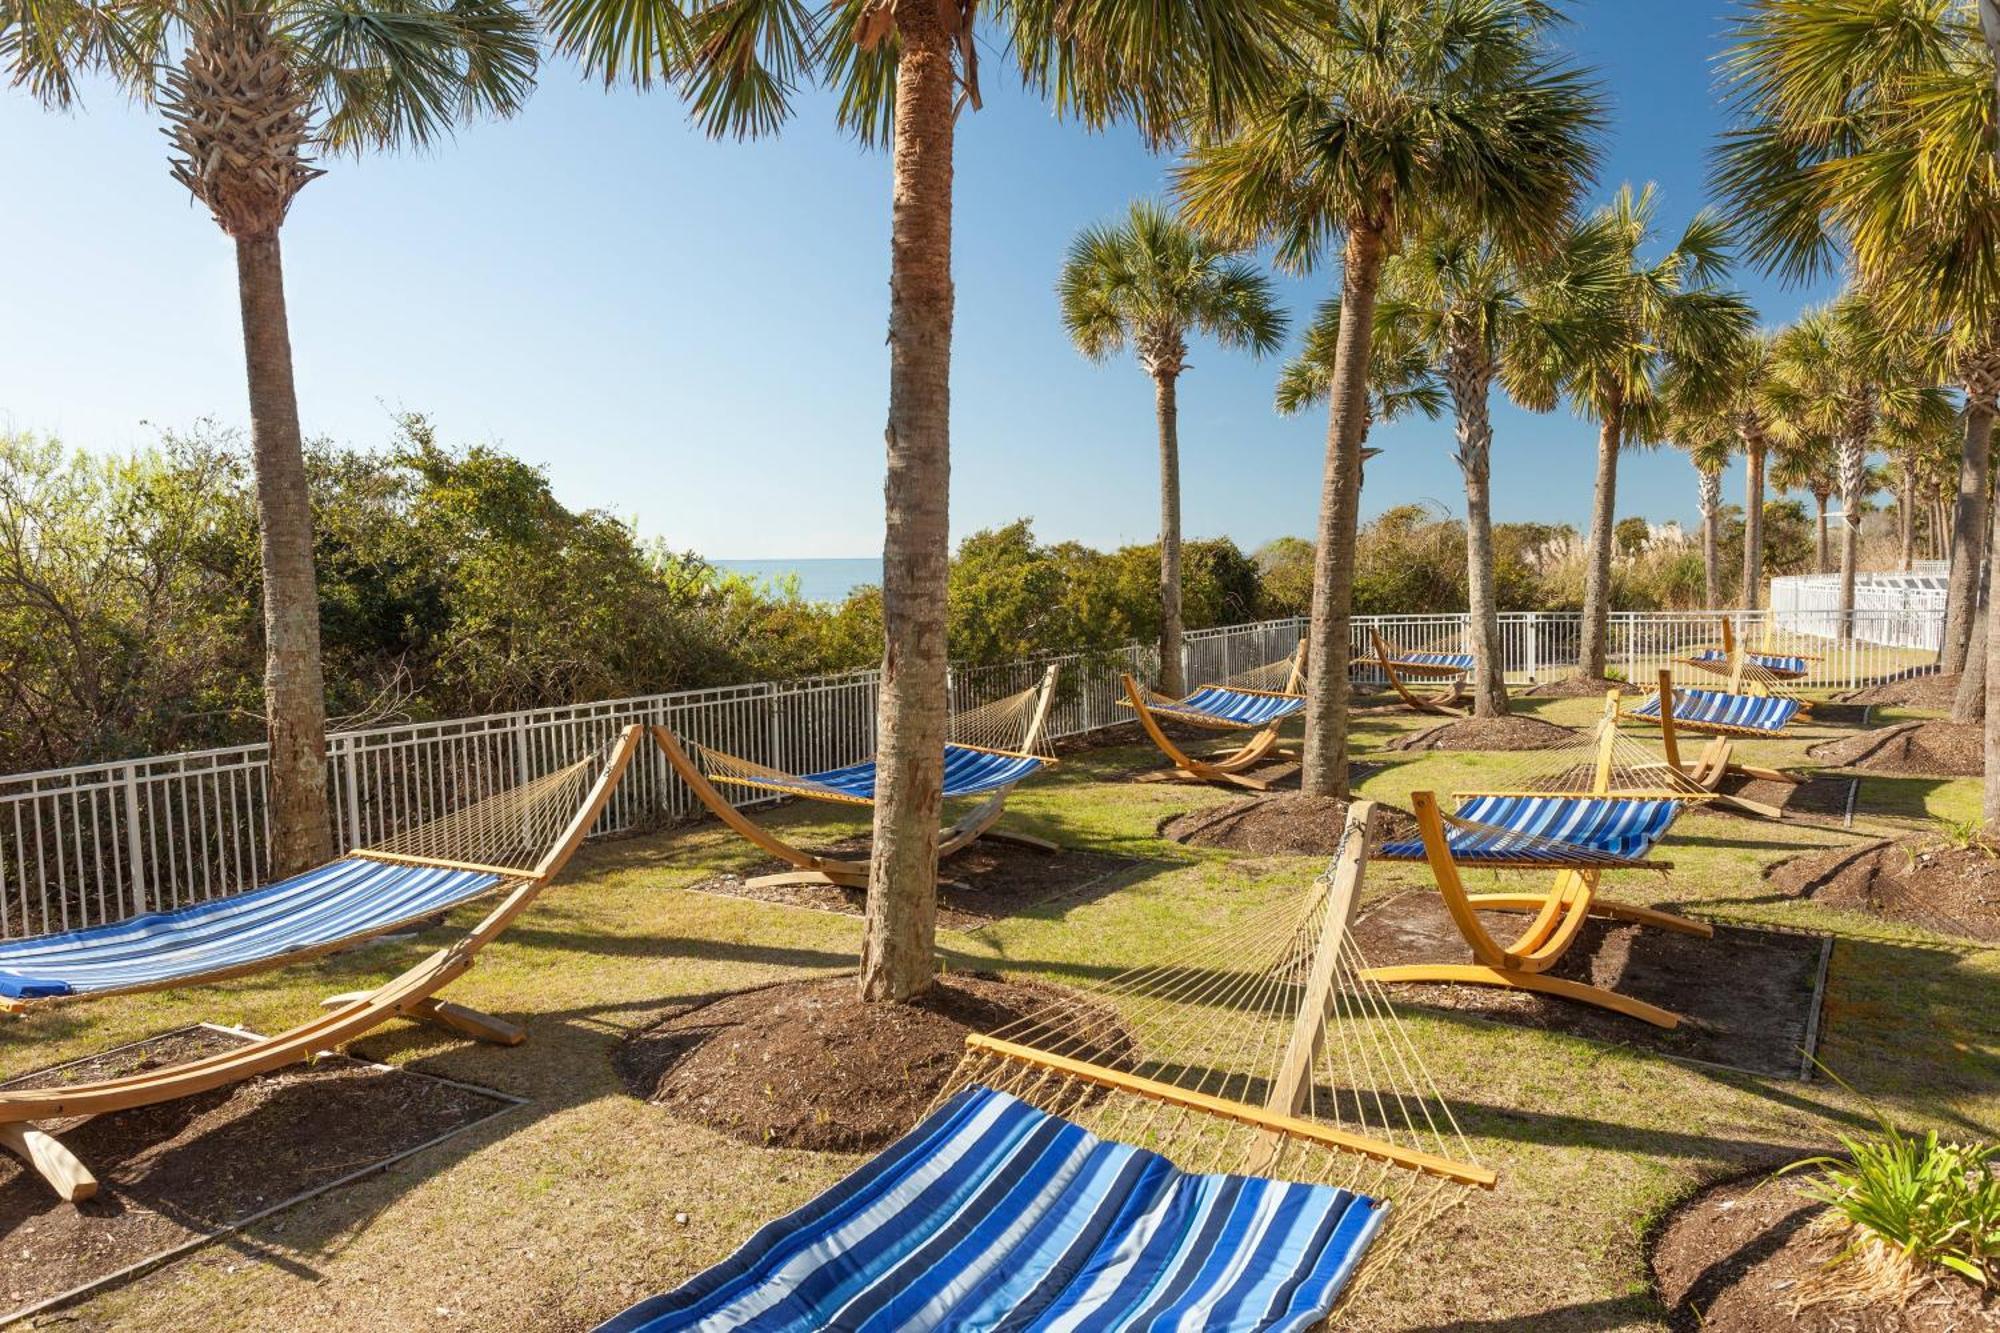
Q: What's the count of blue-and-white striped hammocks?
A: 8